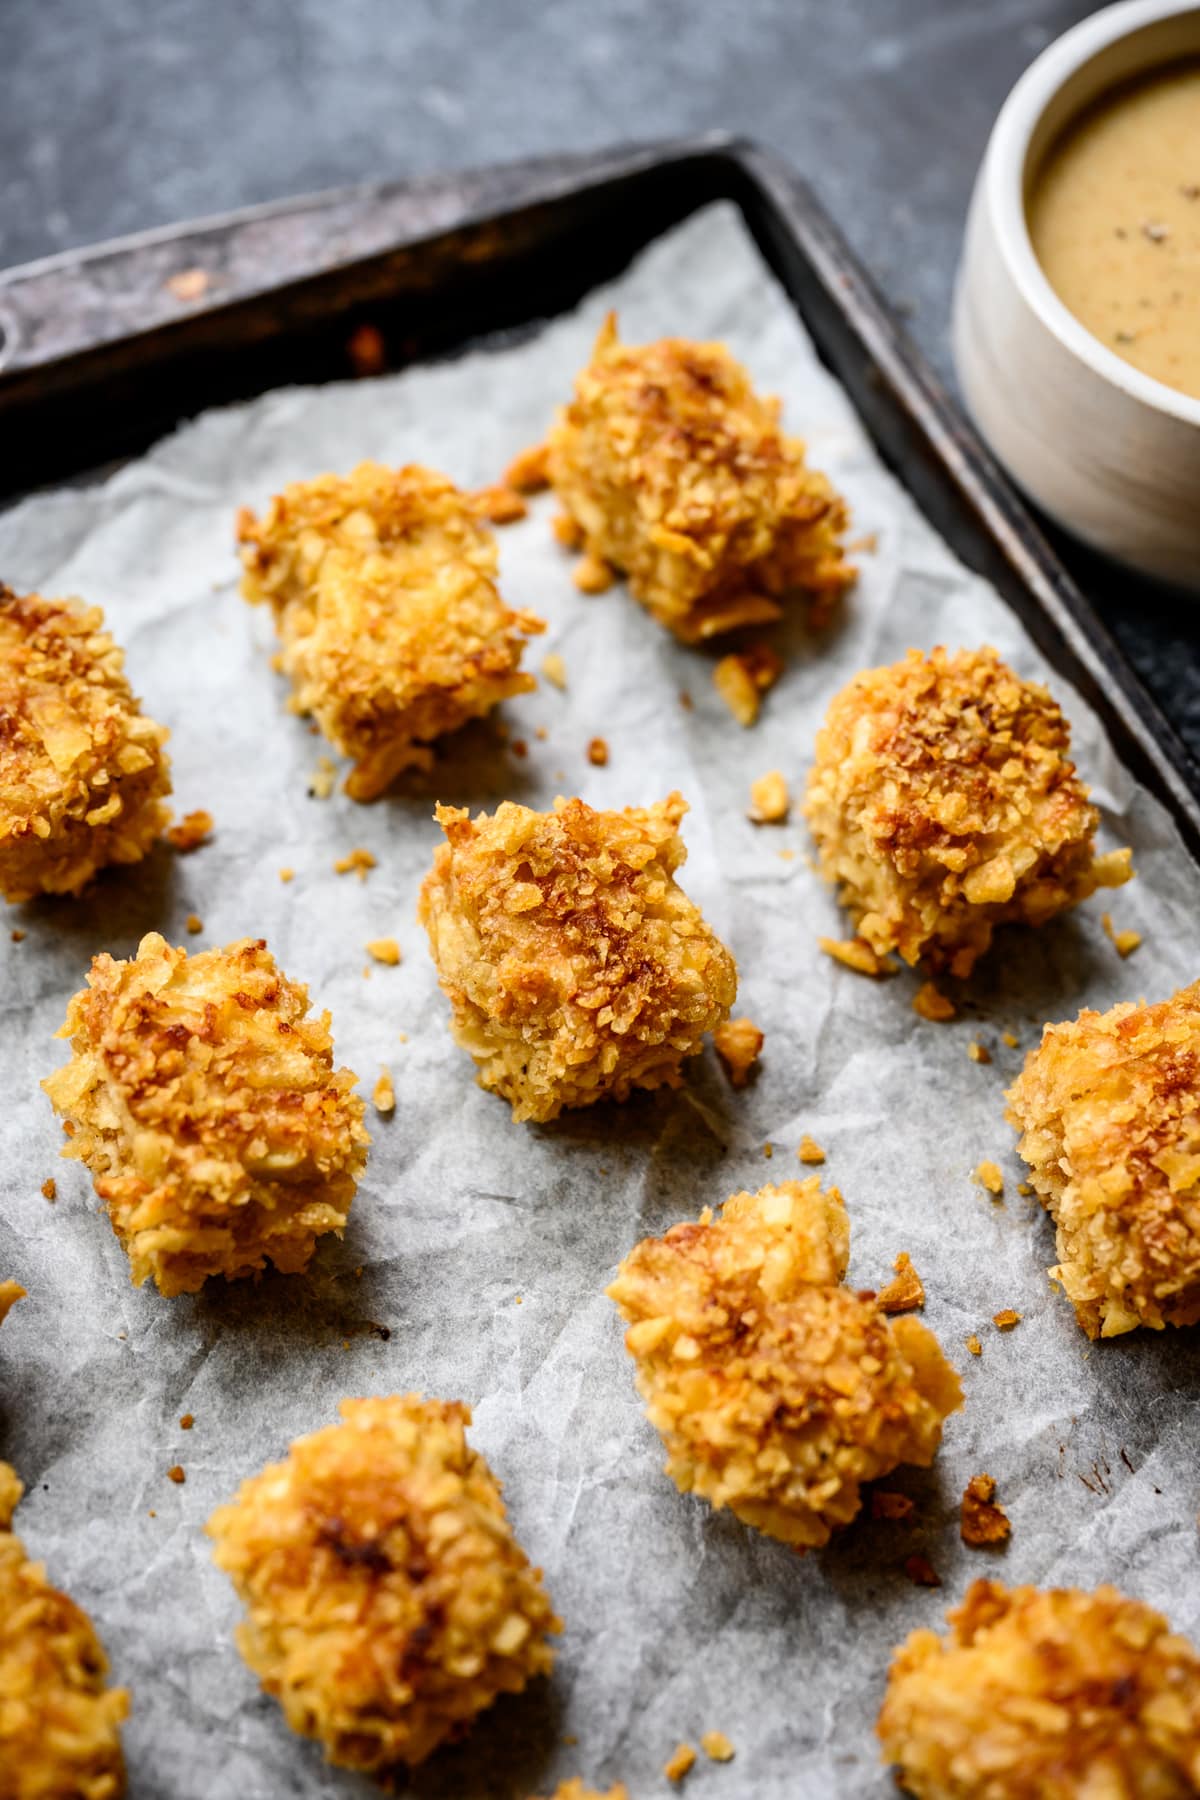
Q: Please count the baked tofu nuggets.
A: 11